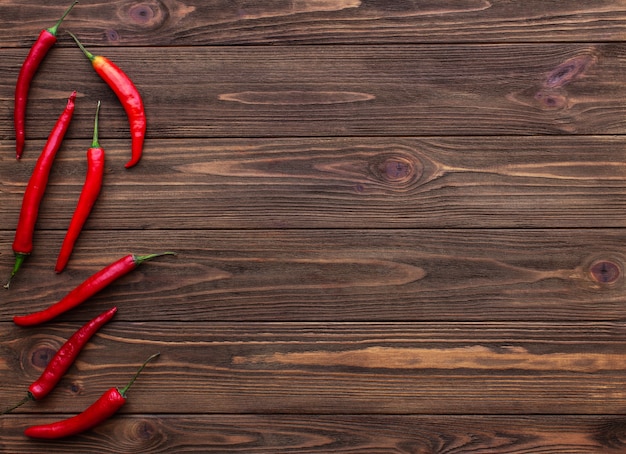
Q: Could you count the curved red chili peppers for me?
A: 7